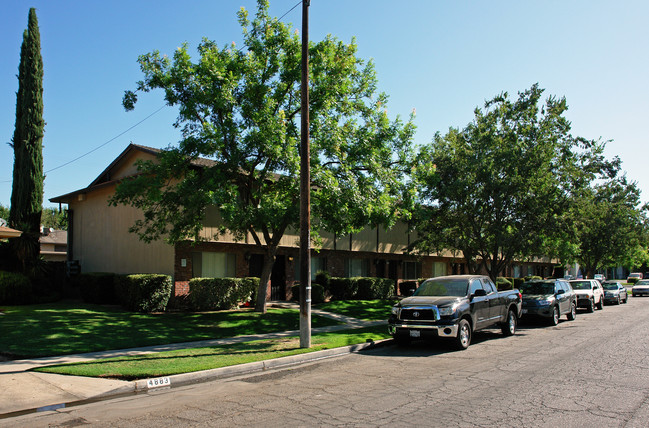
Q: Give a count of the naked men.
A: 0